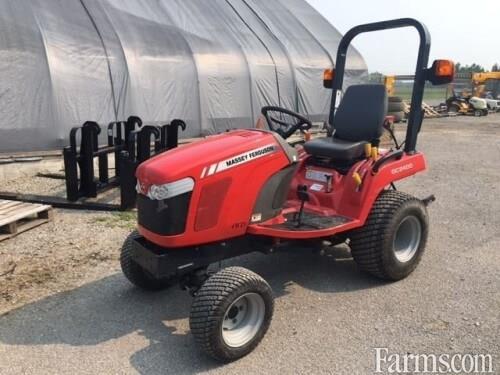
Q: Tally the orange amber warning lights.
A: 2